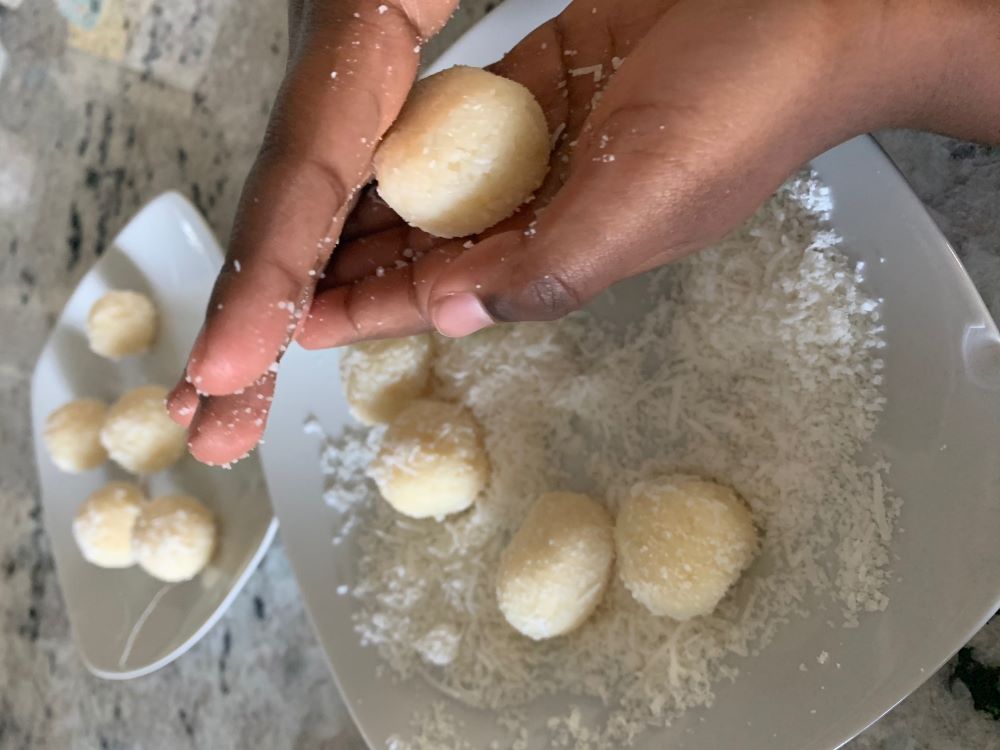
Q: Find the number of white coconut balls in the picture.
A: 10